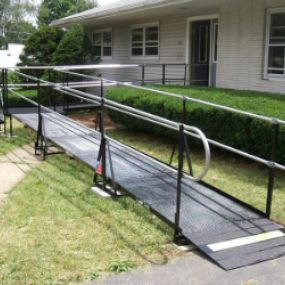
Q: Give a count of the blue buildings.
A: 0